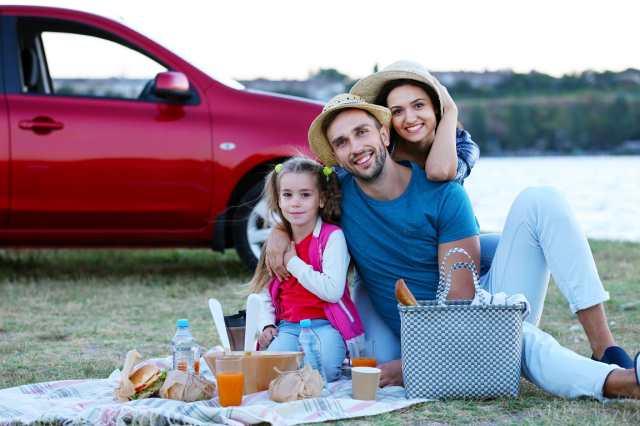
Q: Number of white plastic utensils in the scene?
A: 2